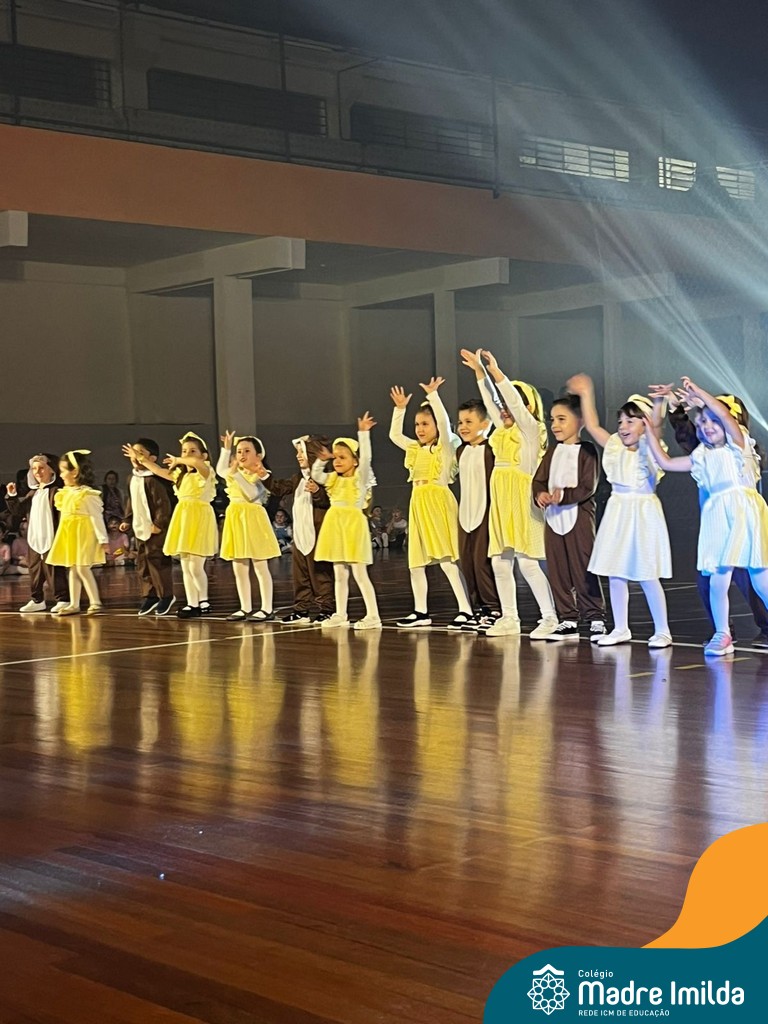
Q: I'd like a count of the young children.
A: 14